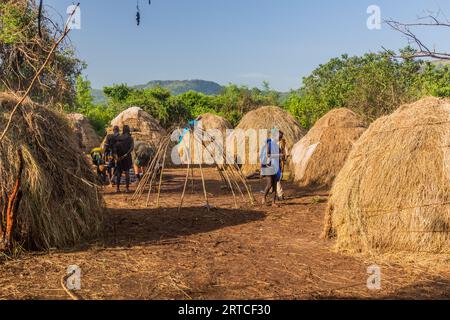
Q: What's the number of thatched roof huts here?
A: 7